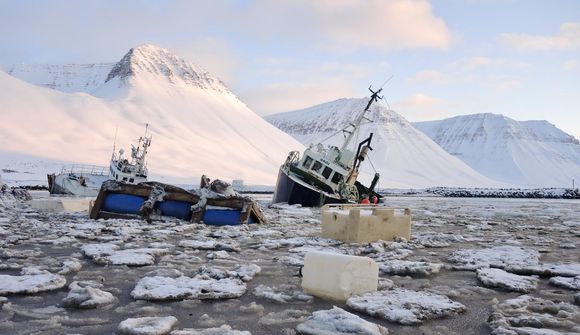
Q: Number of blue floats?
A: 3